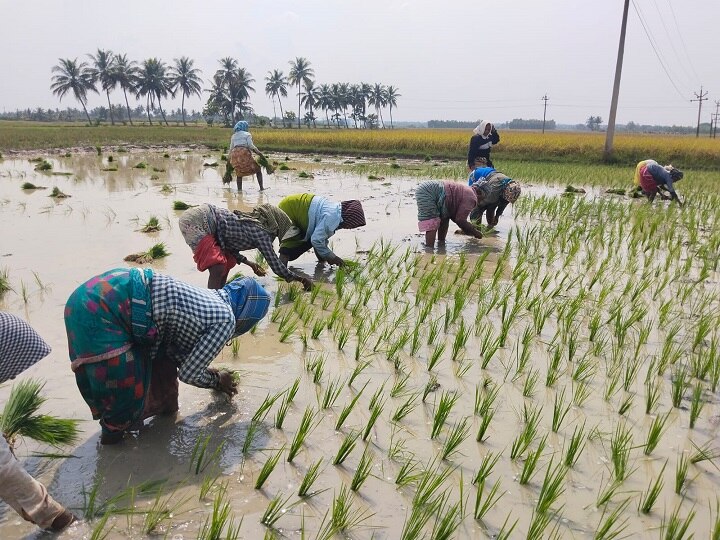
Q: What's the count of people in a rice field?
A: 9